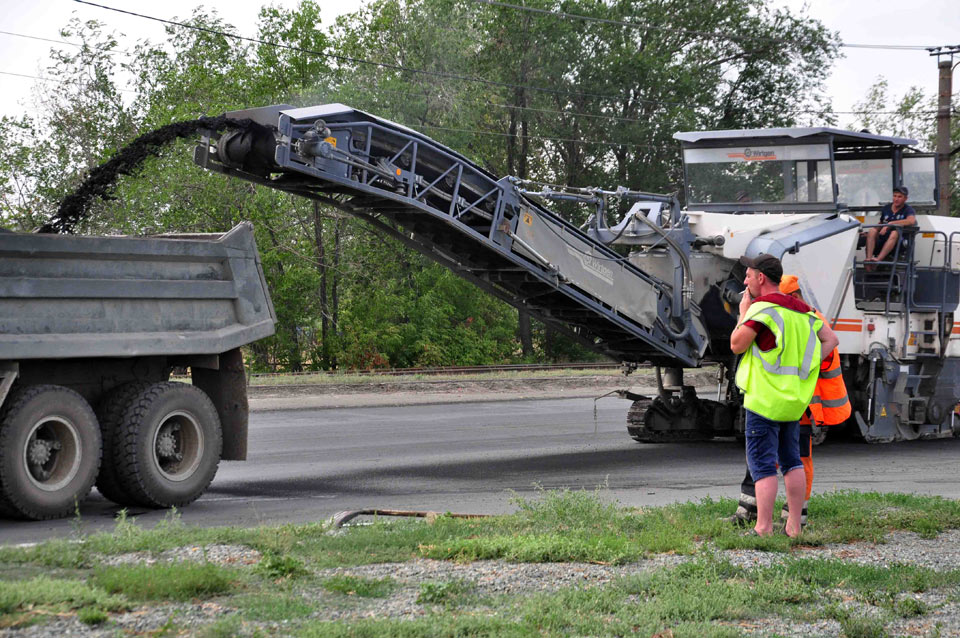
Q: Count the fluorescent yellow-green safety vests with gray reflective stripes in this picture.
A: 1